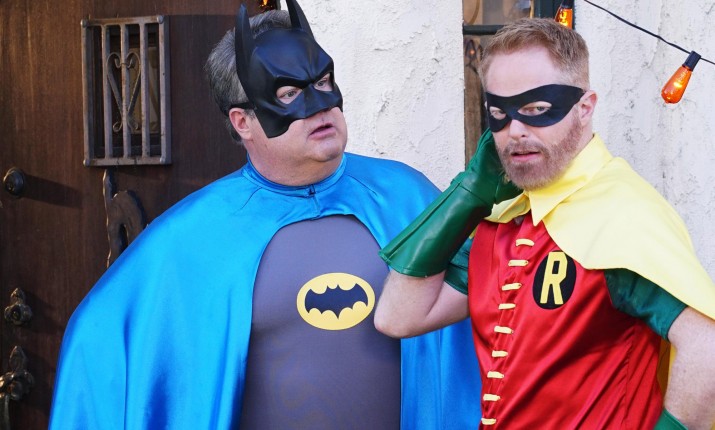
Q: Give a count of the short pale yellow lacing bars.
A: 9